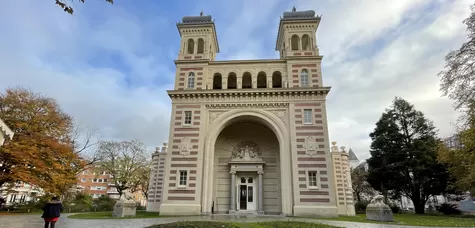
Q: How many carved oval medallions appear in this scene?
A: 2